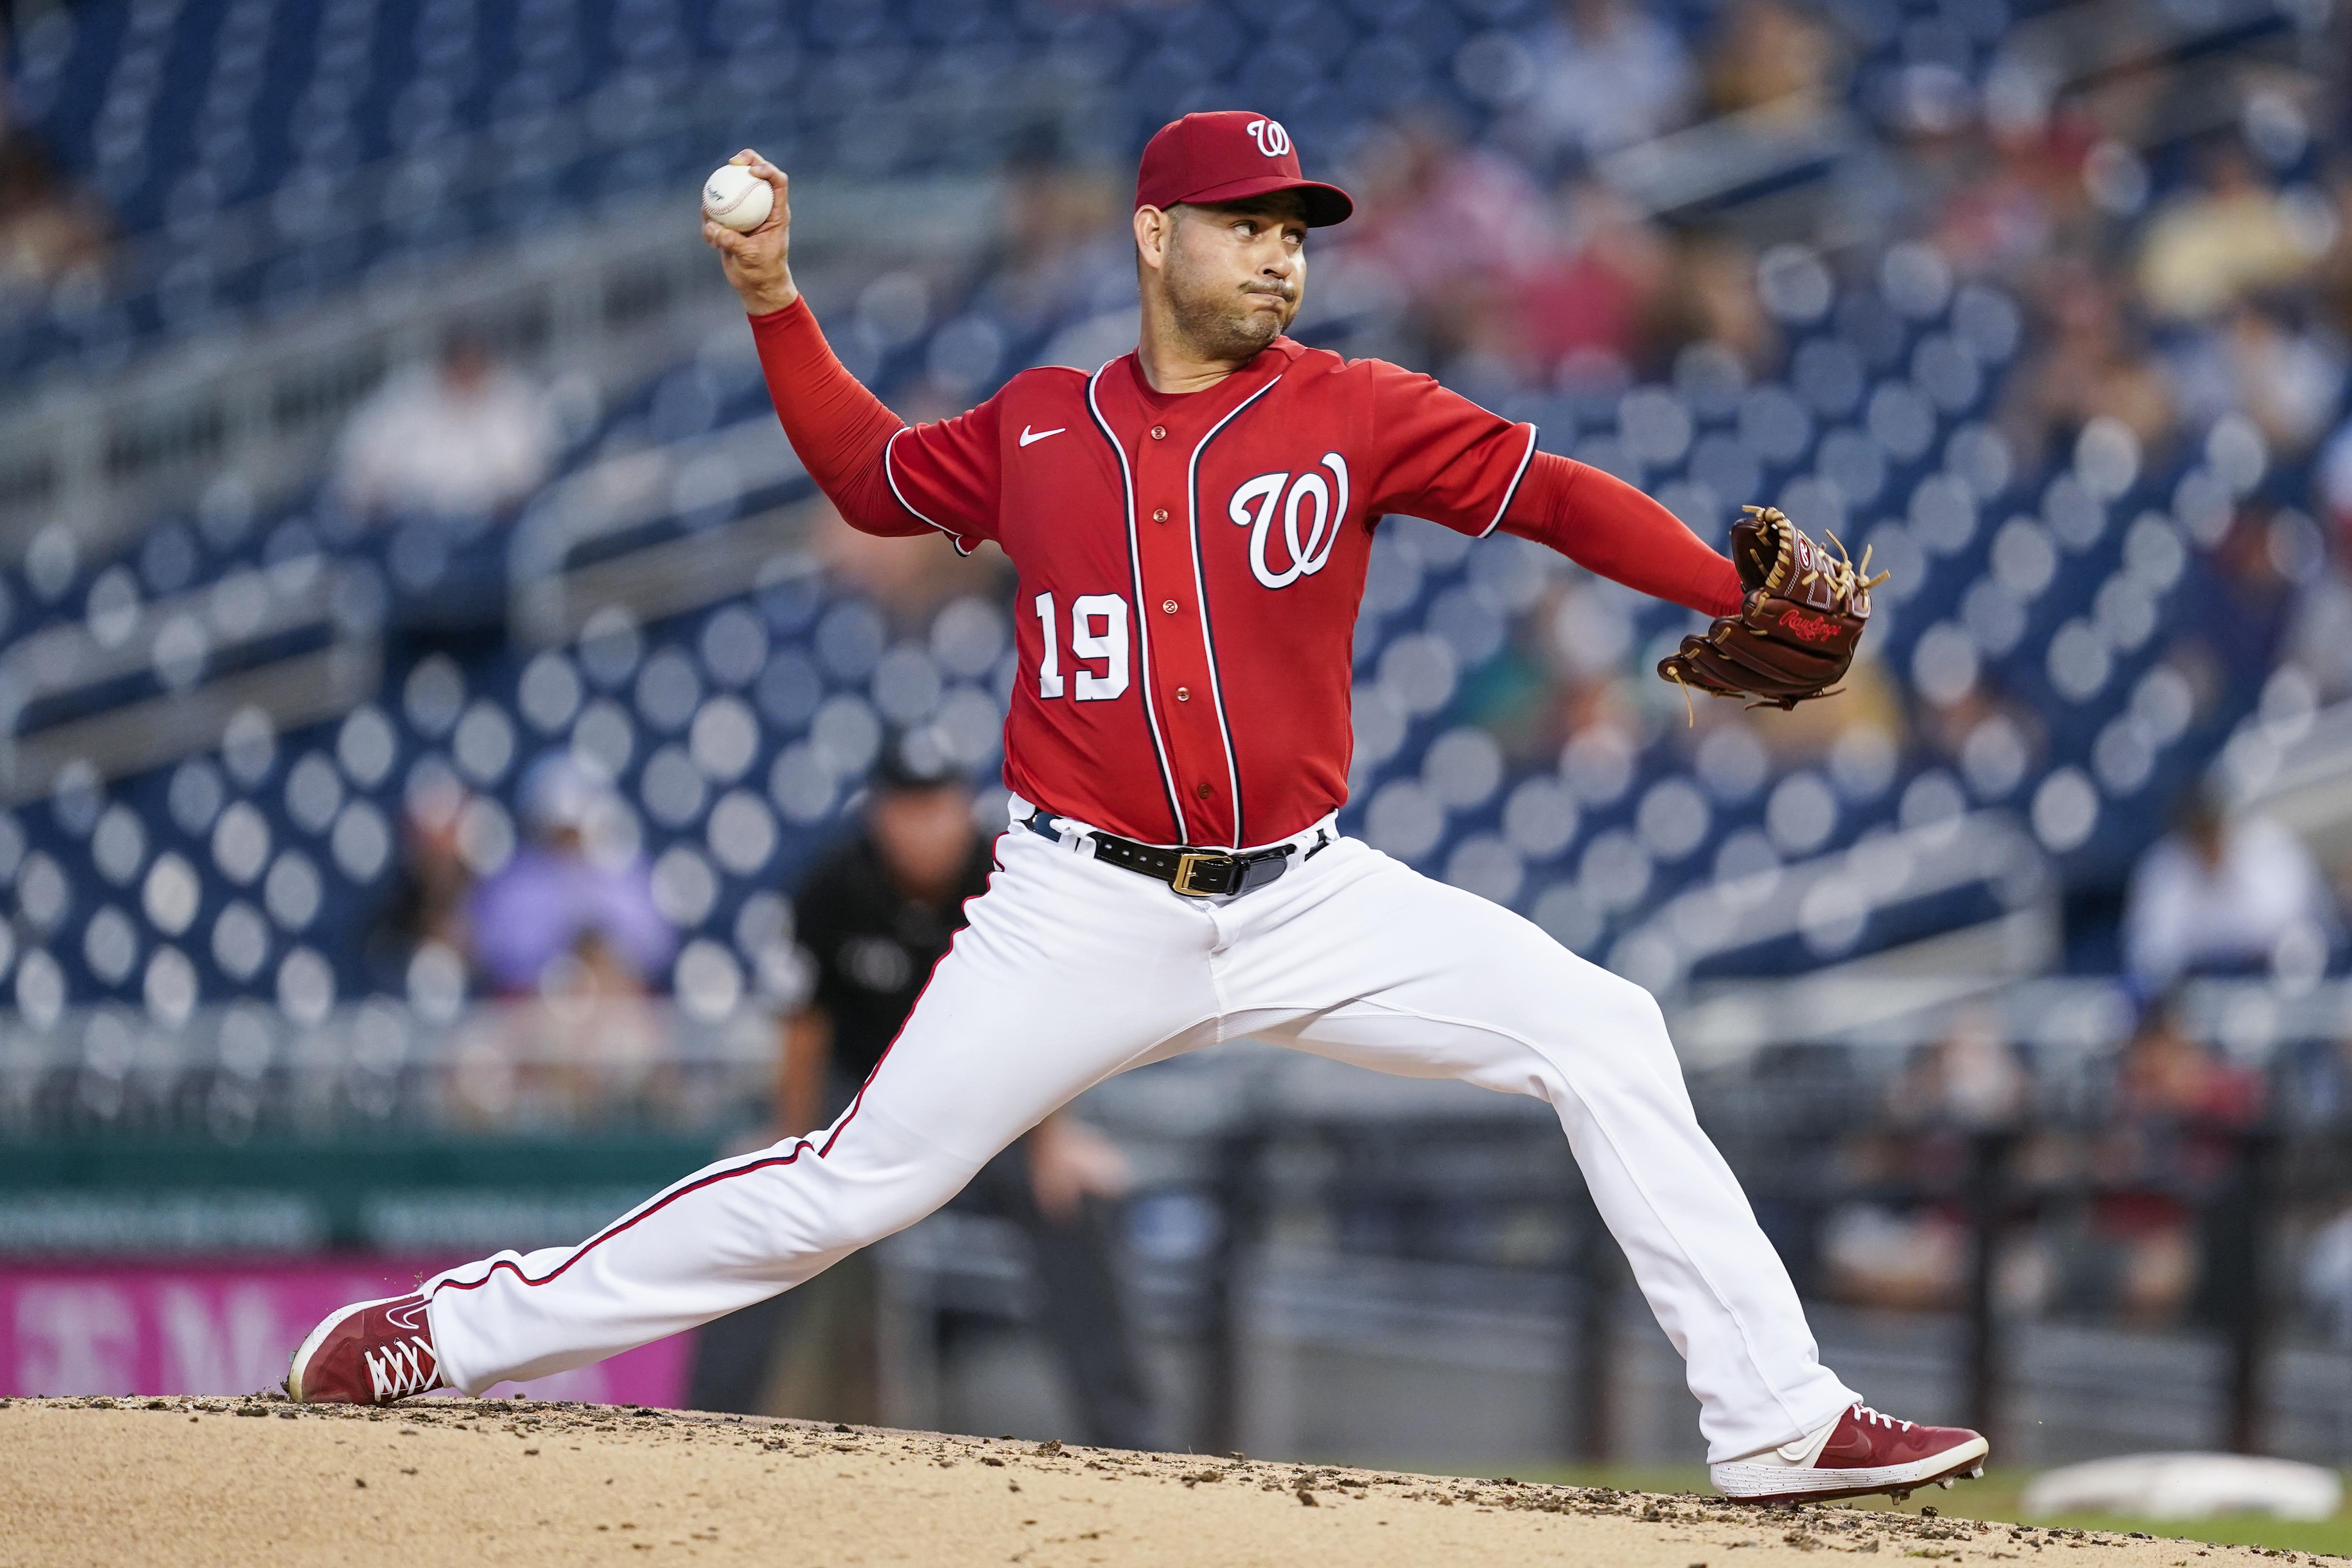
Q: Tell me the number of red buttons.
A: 5